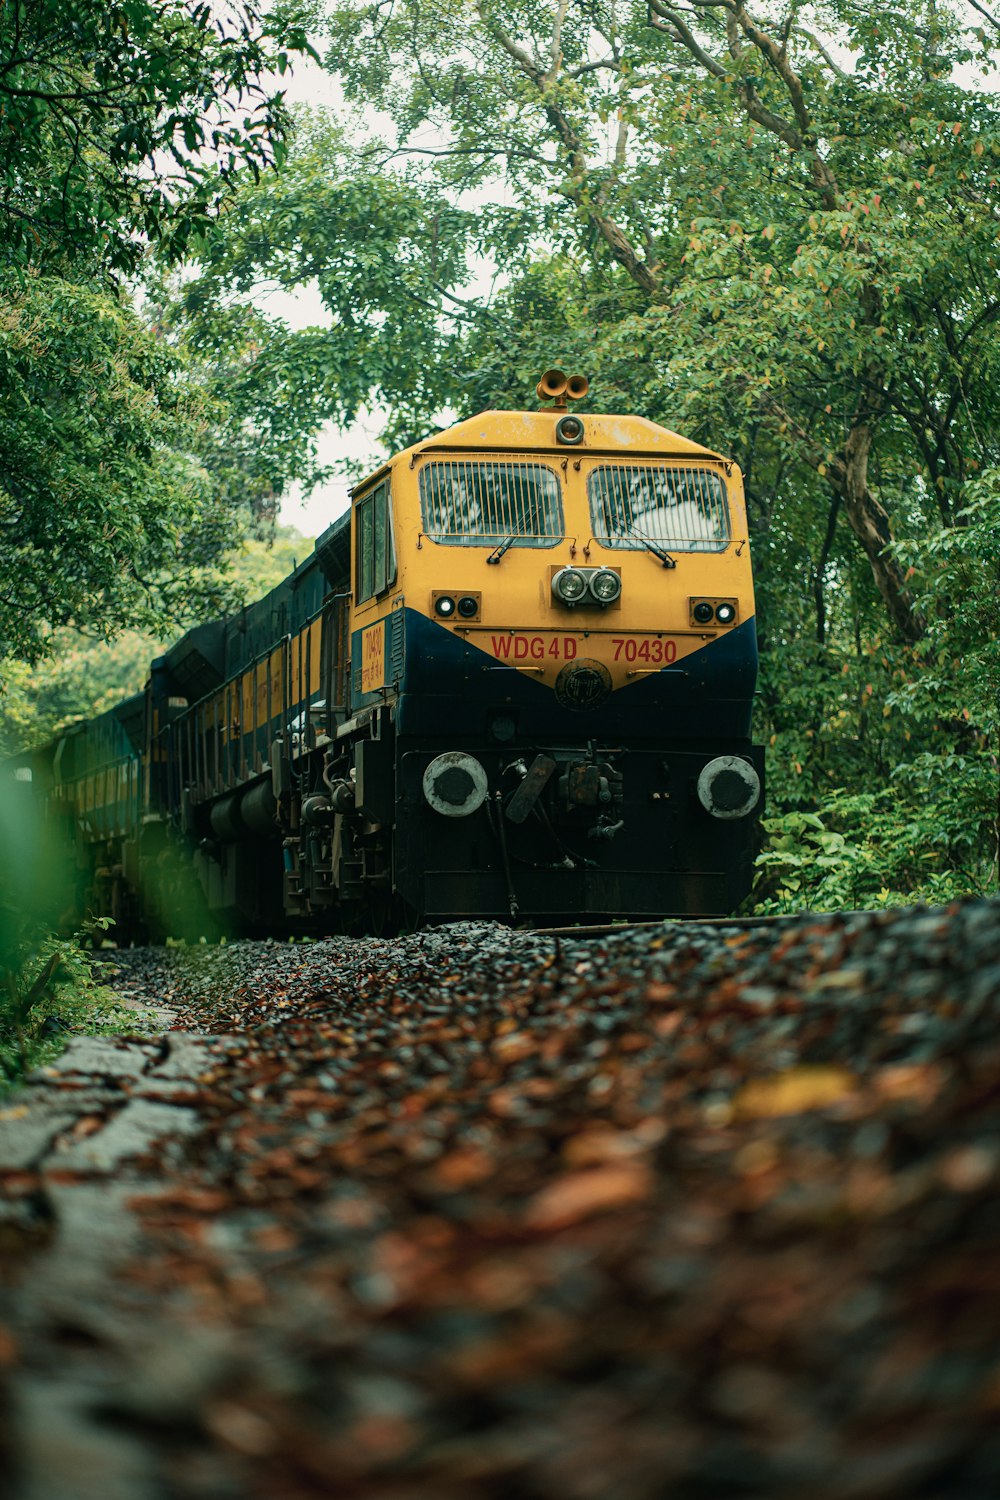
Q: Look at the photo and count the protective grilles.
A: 2